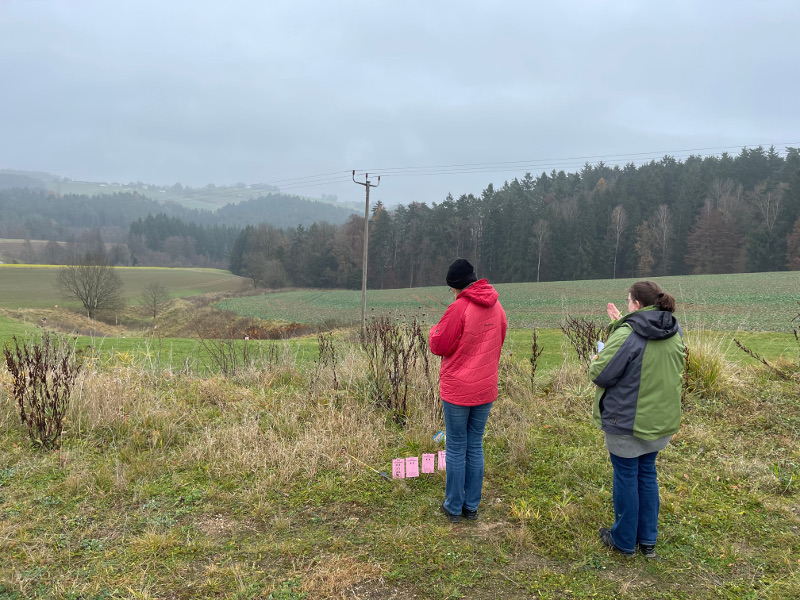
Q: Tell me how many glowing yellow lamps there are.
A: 0